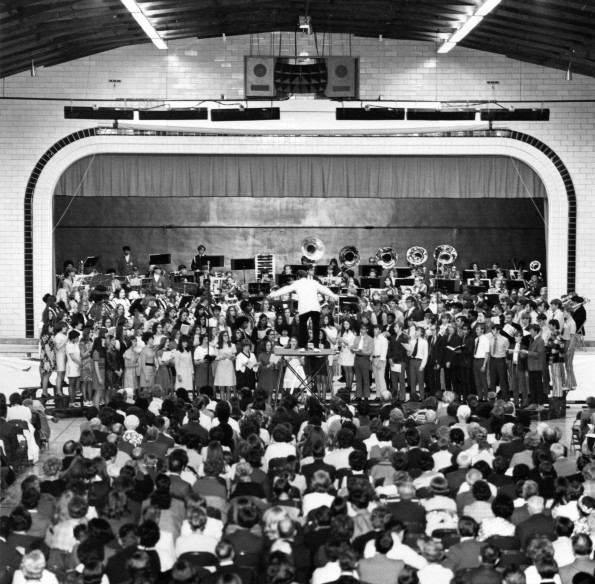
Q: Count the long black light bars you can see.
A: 6